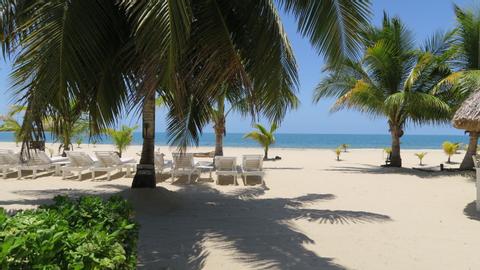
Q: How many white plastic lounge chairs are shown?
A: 8